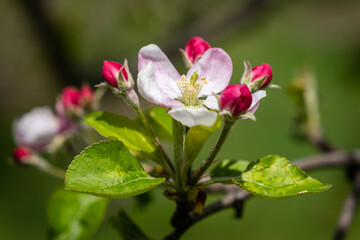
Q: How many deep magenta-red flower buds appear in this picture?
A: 7